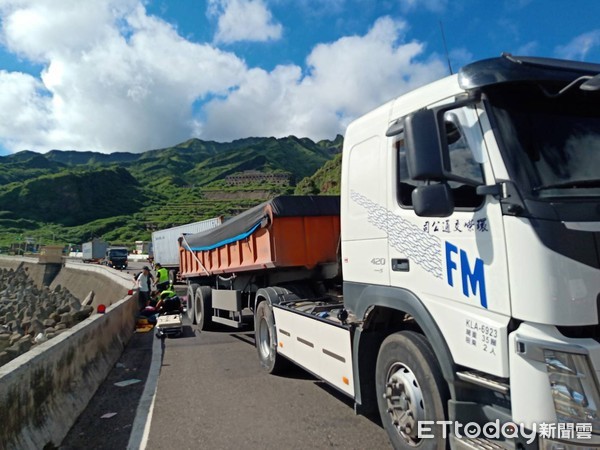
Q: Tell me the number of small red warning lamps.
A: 2